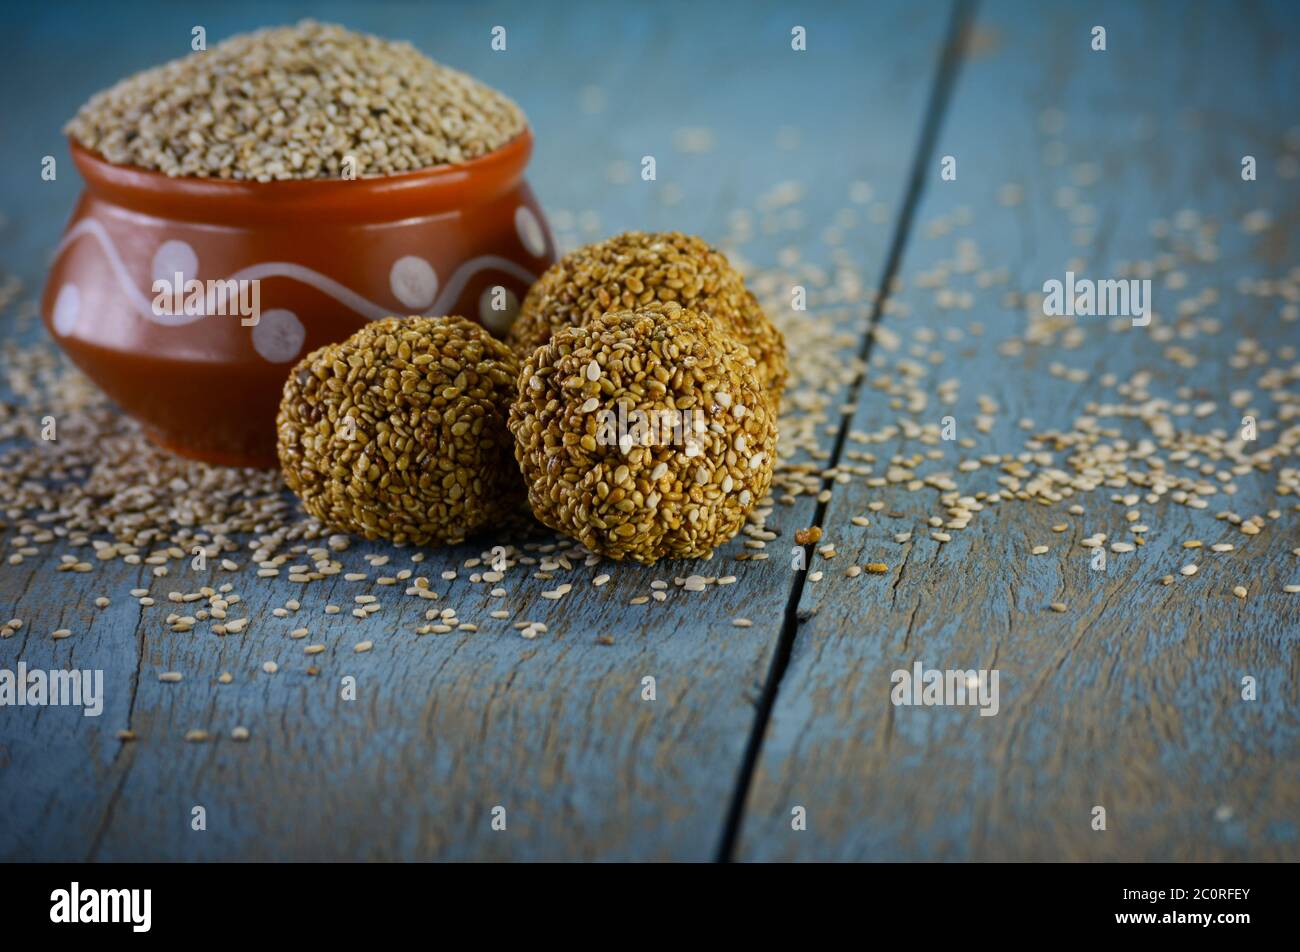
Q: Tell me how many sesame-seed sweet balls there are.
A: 3